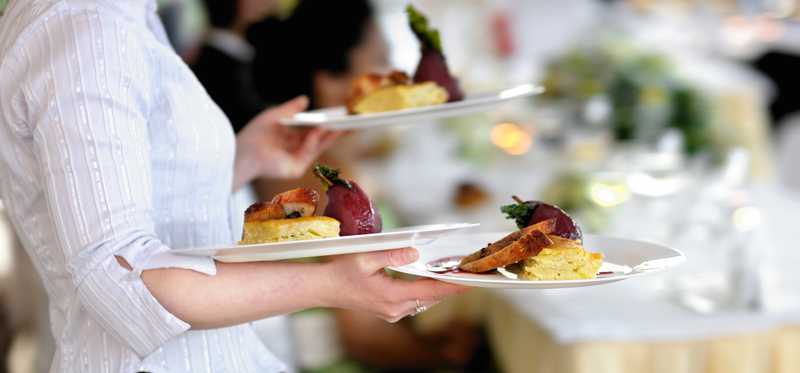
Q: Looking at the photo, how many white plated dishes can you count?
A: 3